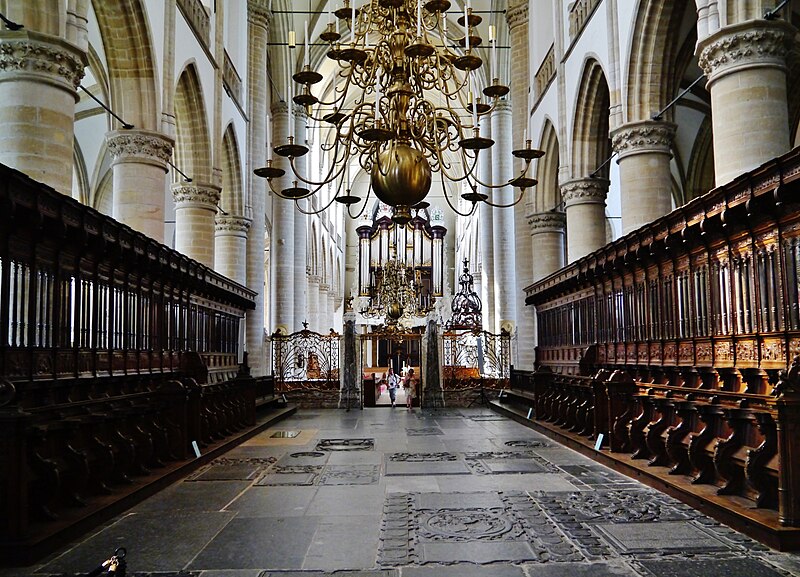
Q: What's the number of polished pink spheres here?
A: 0